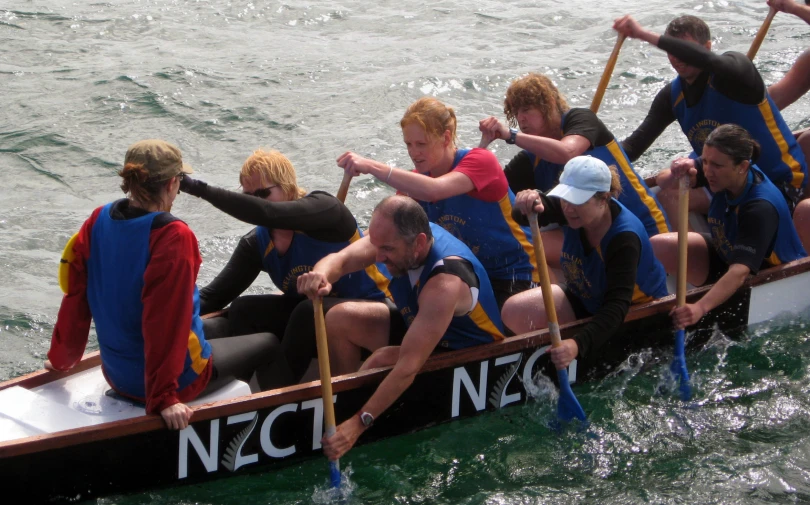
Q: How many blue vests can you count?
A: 8